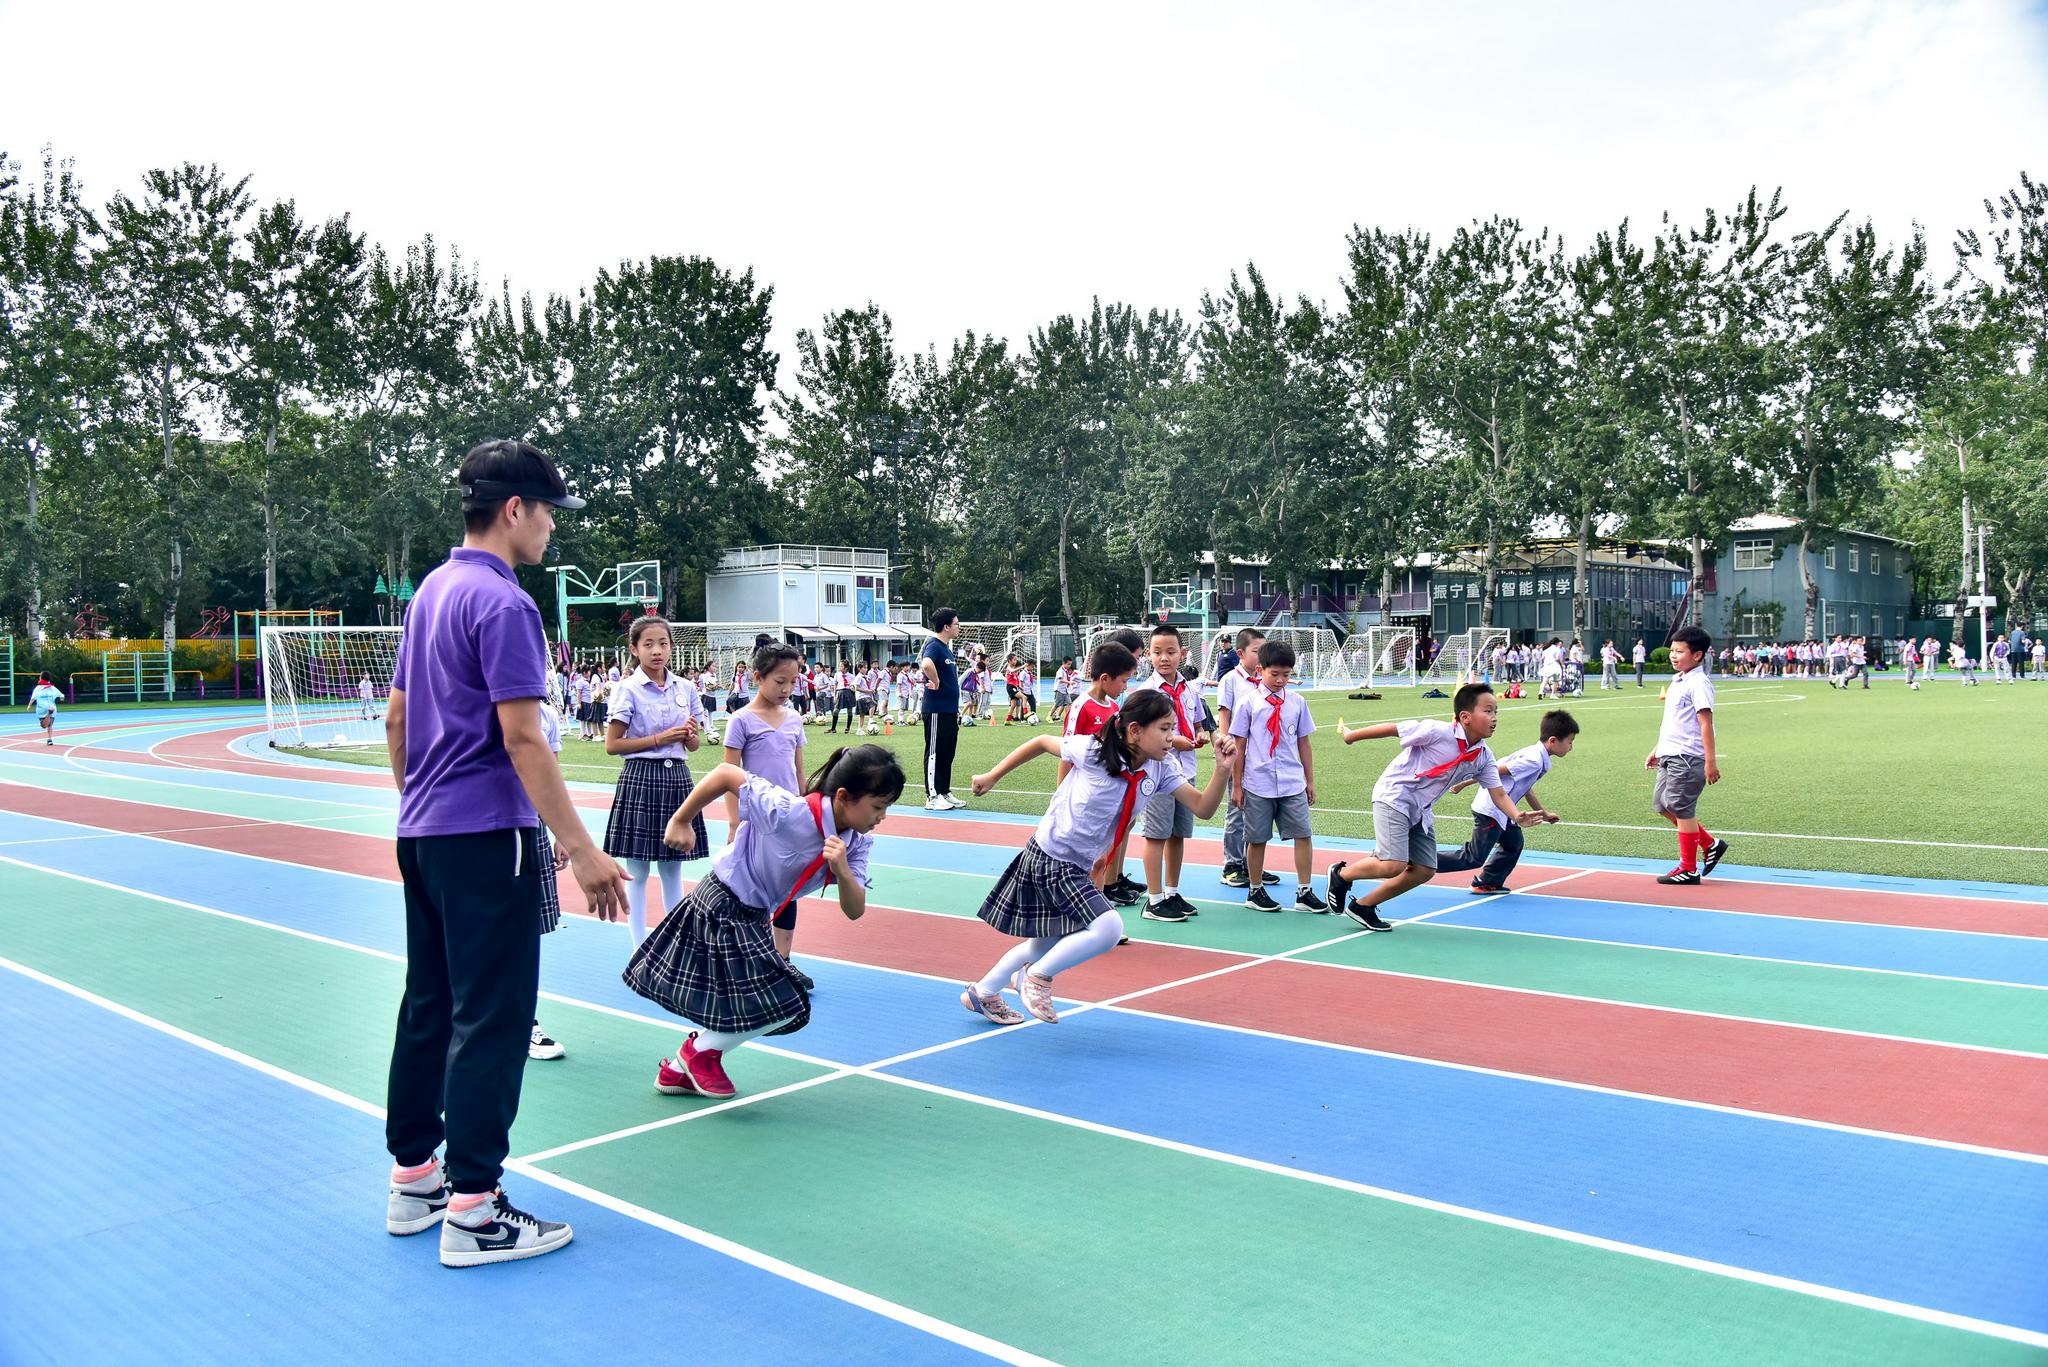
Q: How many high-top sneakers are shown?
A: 2